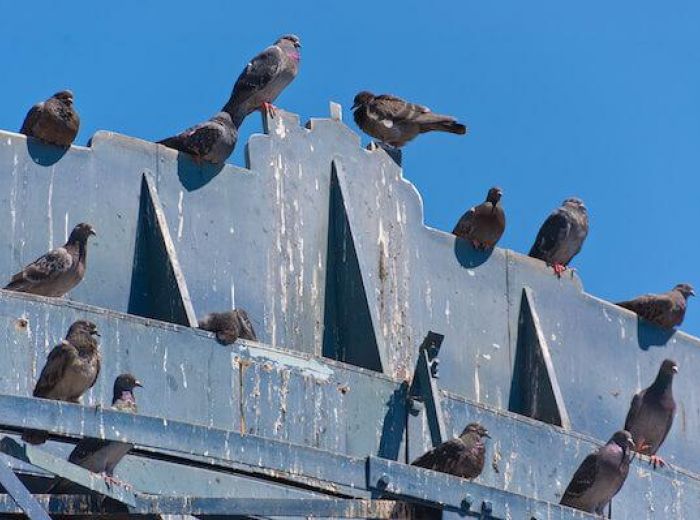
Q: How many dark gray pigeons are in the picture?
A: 14